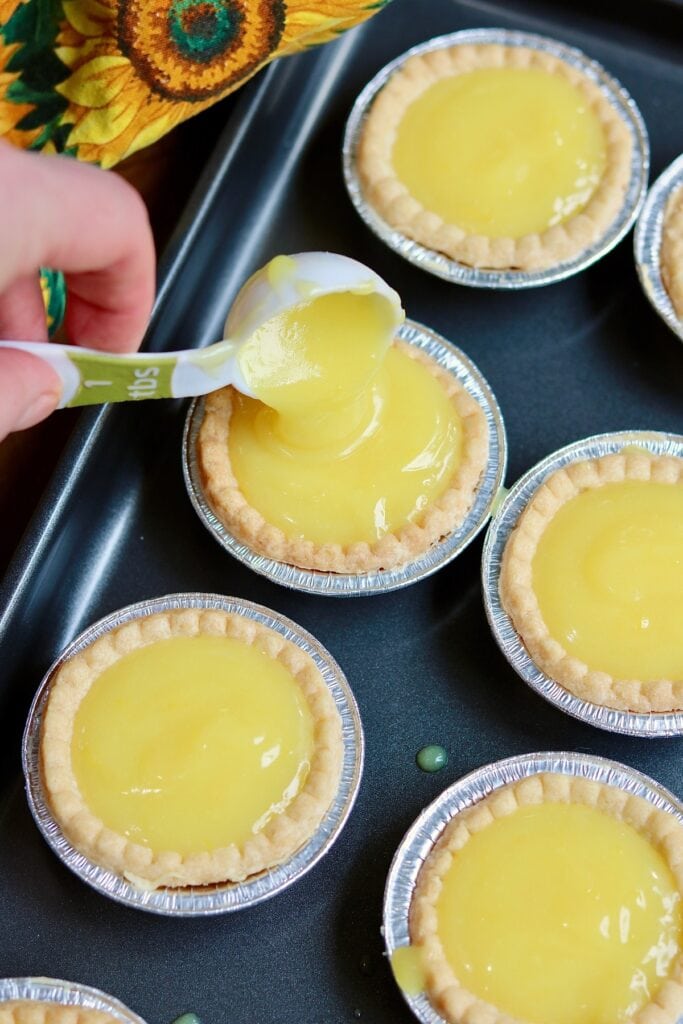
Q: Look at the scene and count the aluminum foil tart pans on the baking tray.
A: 7